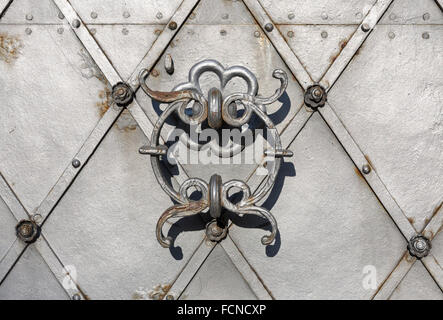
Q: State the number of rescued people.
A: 0